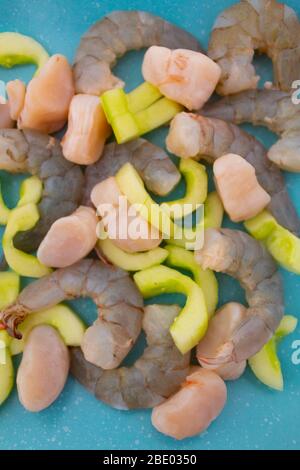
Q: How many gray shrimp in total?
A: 9